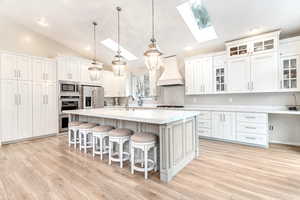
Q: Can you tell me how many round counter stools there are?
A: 5